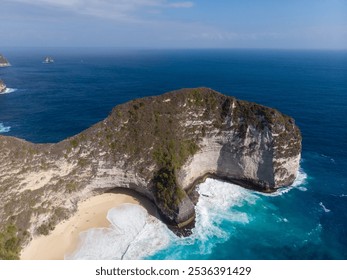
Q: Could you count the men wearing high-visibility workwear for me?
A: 0